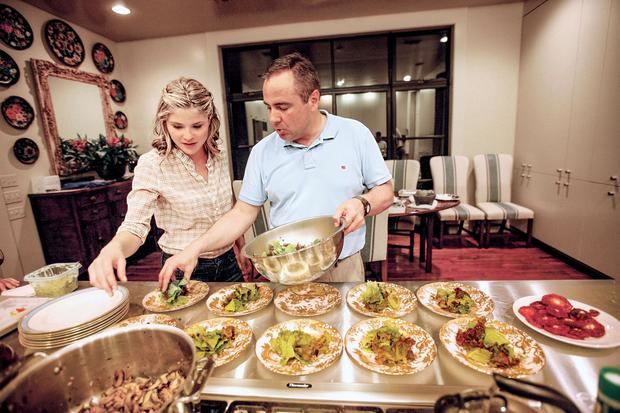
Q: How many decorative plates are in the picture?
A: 8